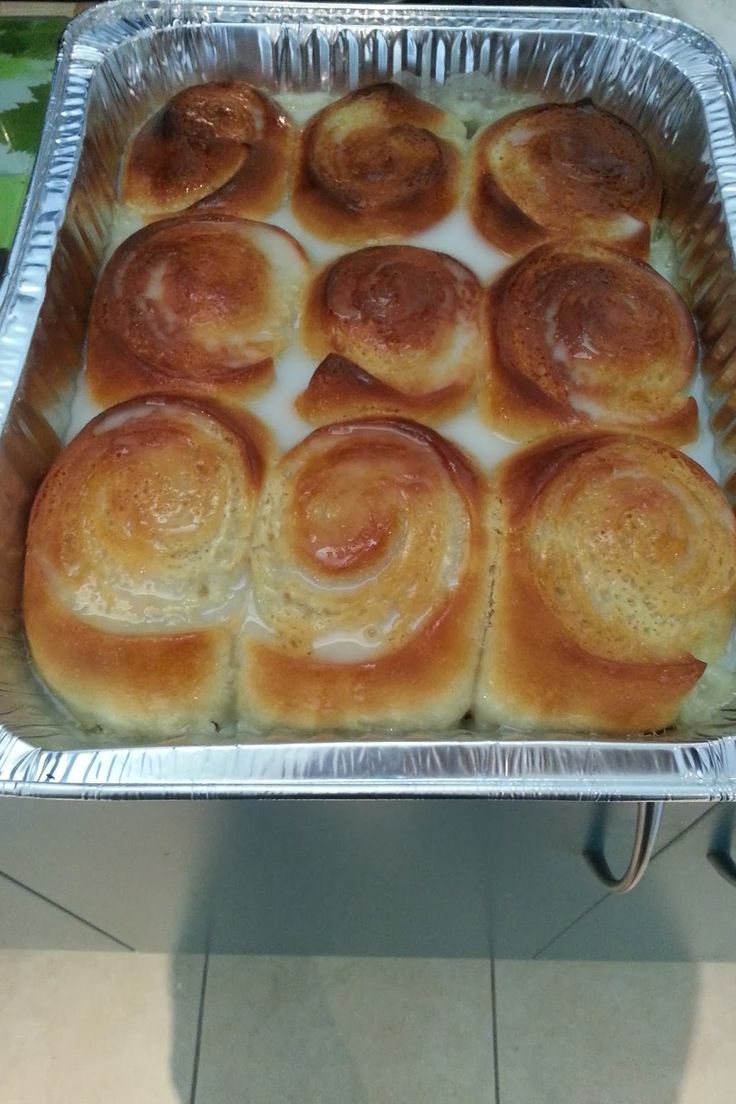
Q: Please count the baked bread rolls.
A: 9